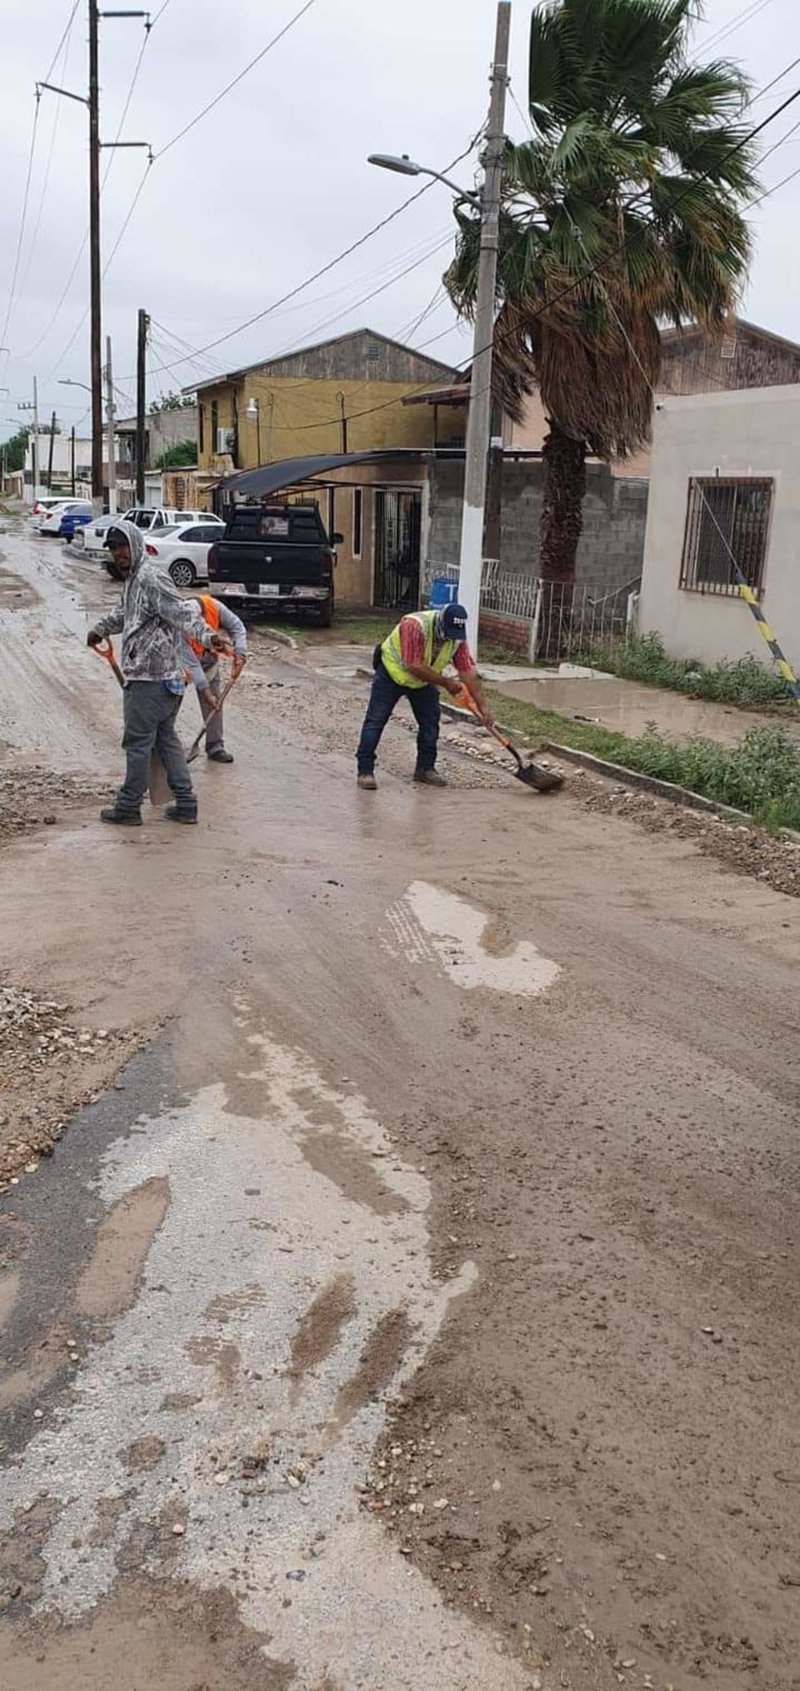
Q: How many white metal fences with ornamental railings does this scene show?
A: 1